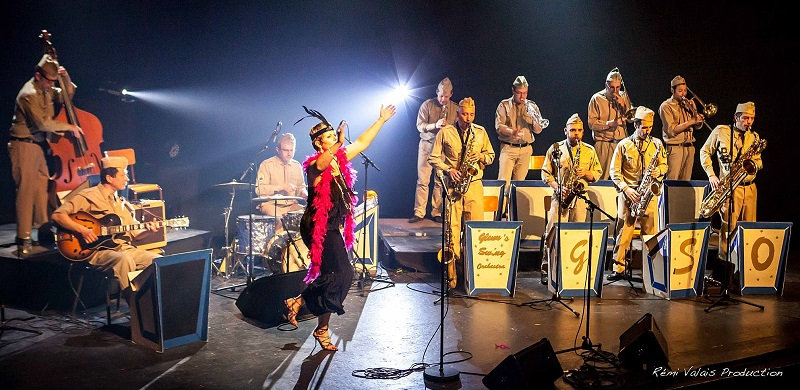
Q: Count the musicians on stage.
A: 12